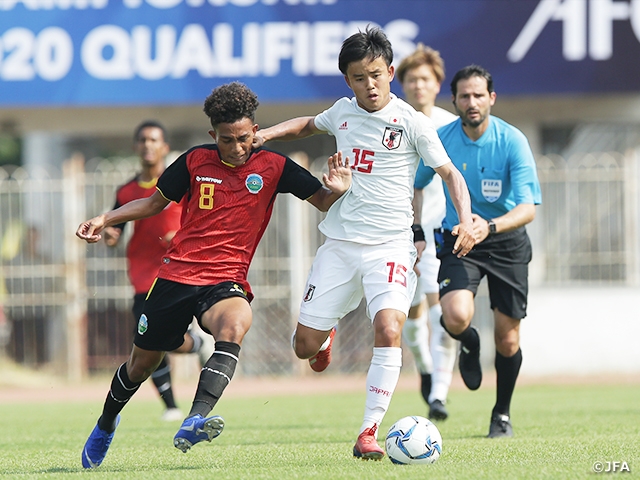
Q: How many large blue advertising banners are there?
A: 1